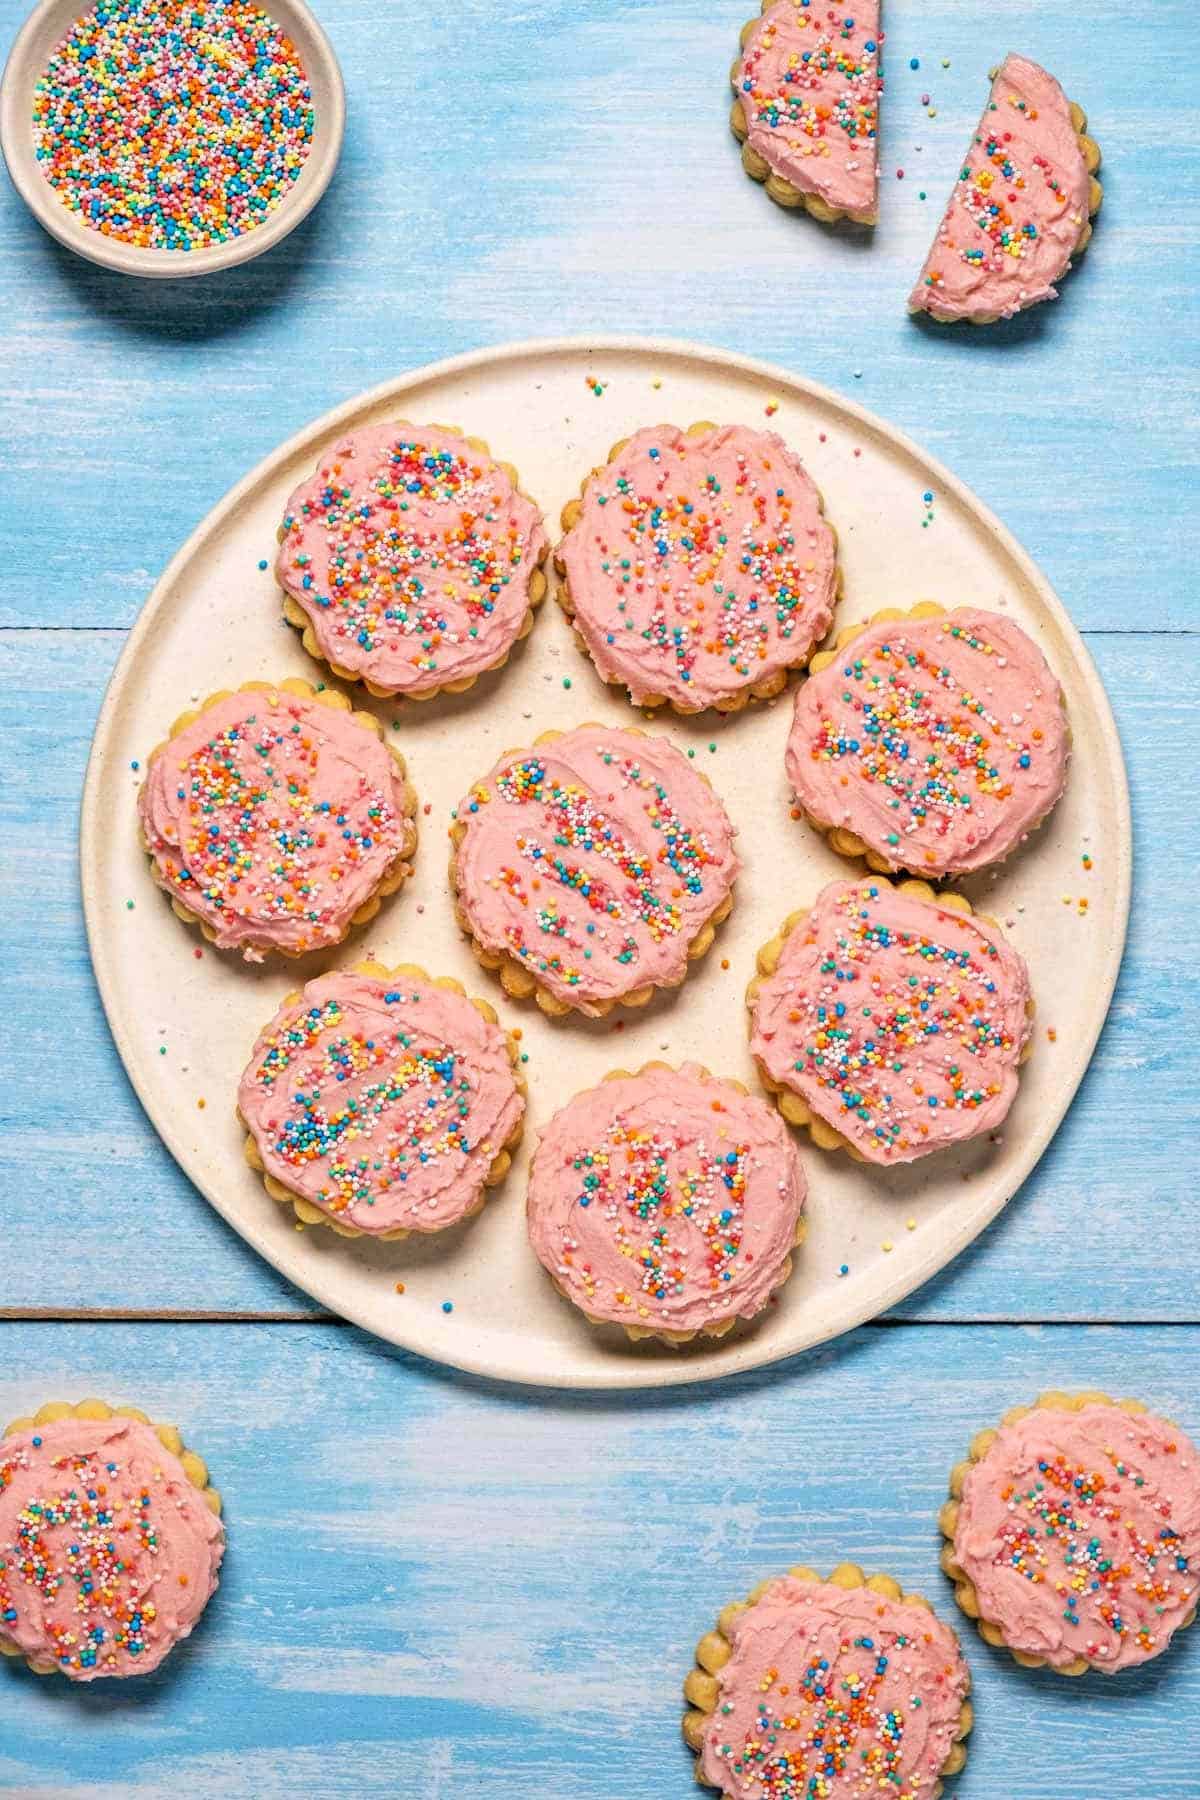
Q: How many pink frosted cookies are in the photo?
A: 12